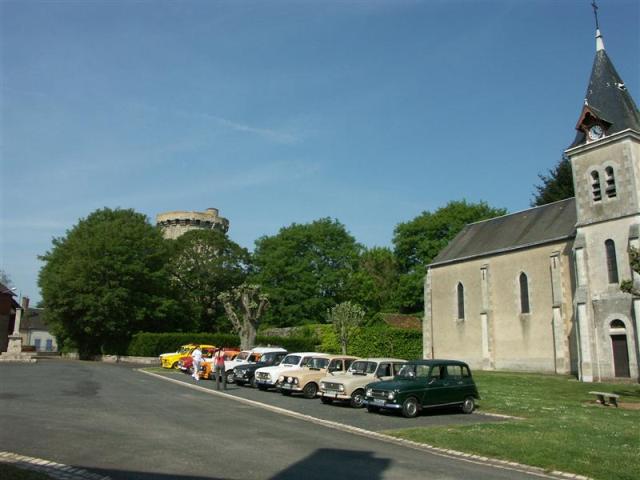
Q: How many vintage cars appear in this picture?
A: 9